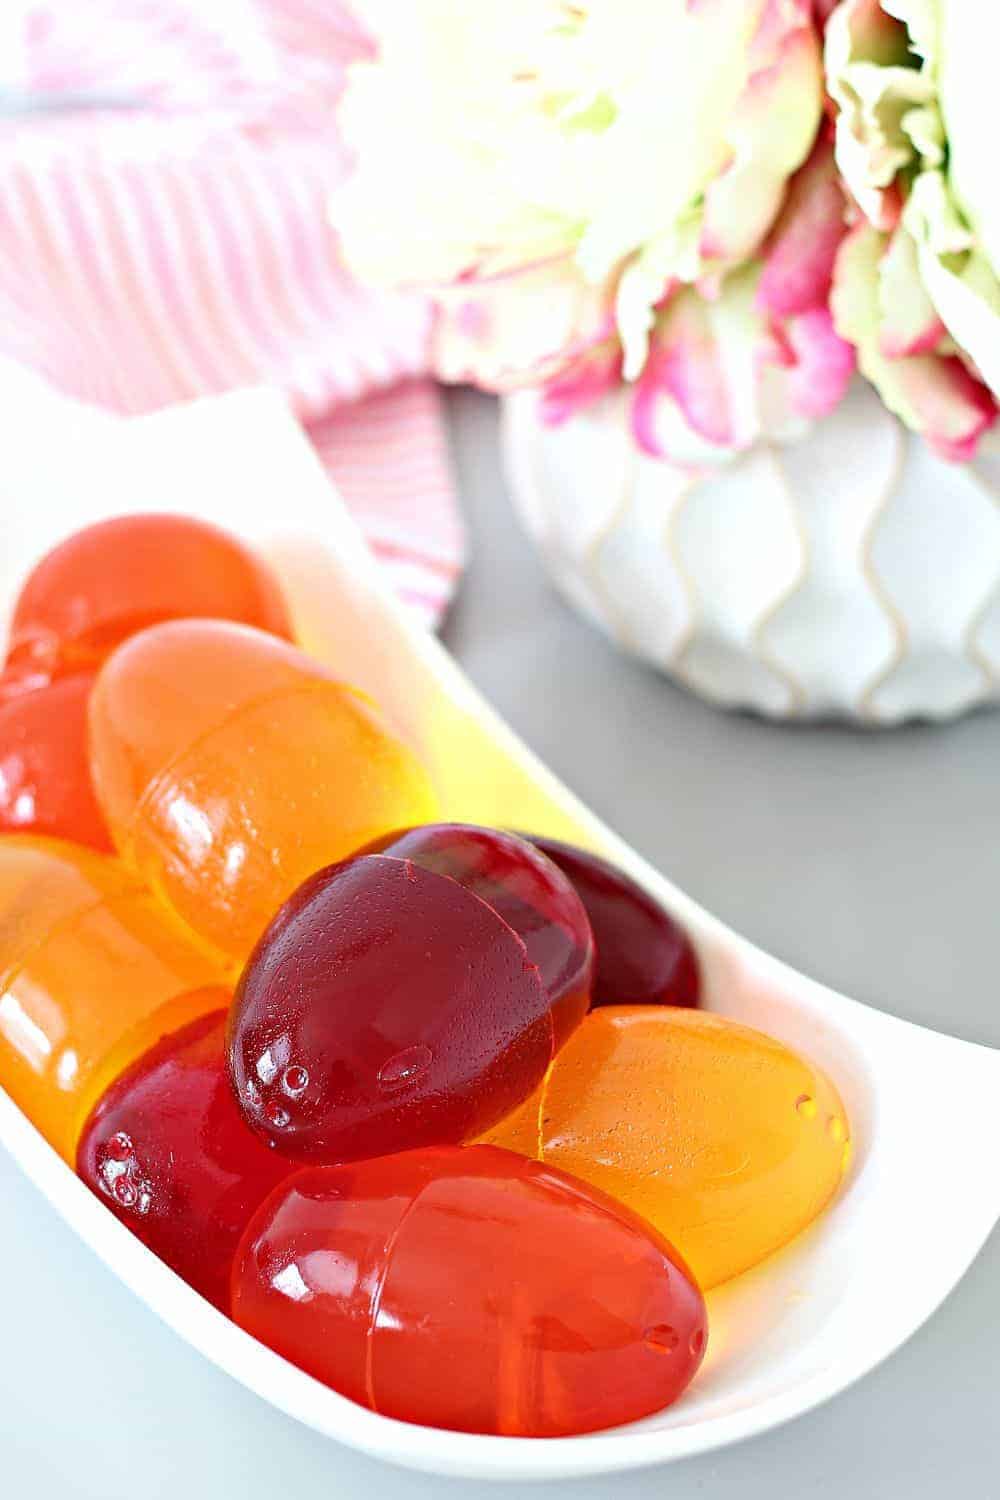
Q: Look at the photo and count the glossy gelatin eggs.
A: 9